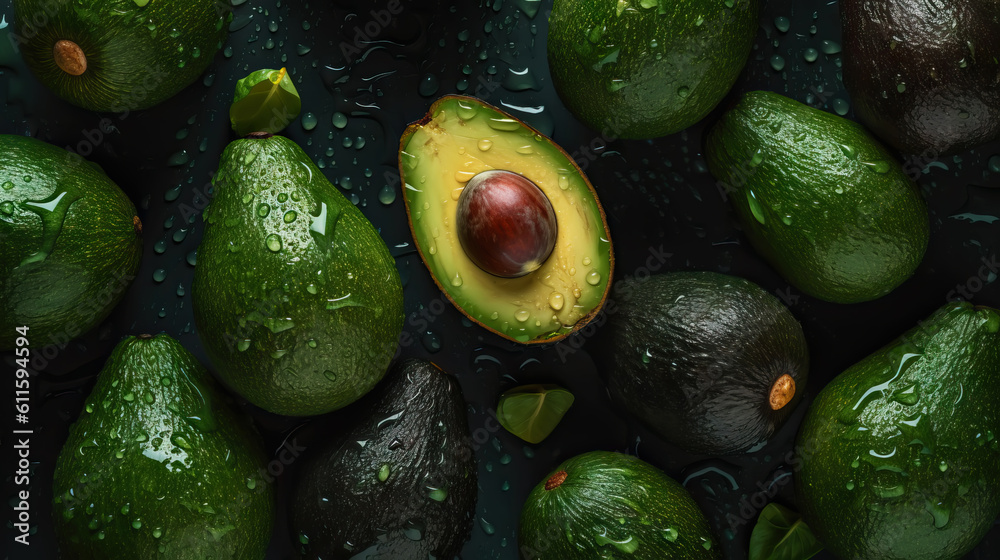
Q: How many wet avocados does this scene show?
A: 12